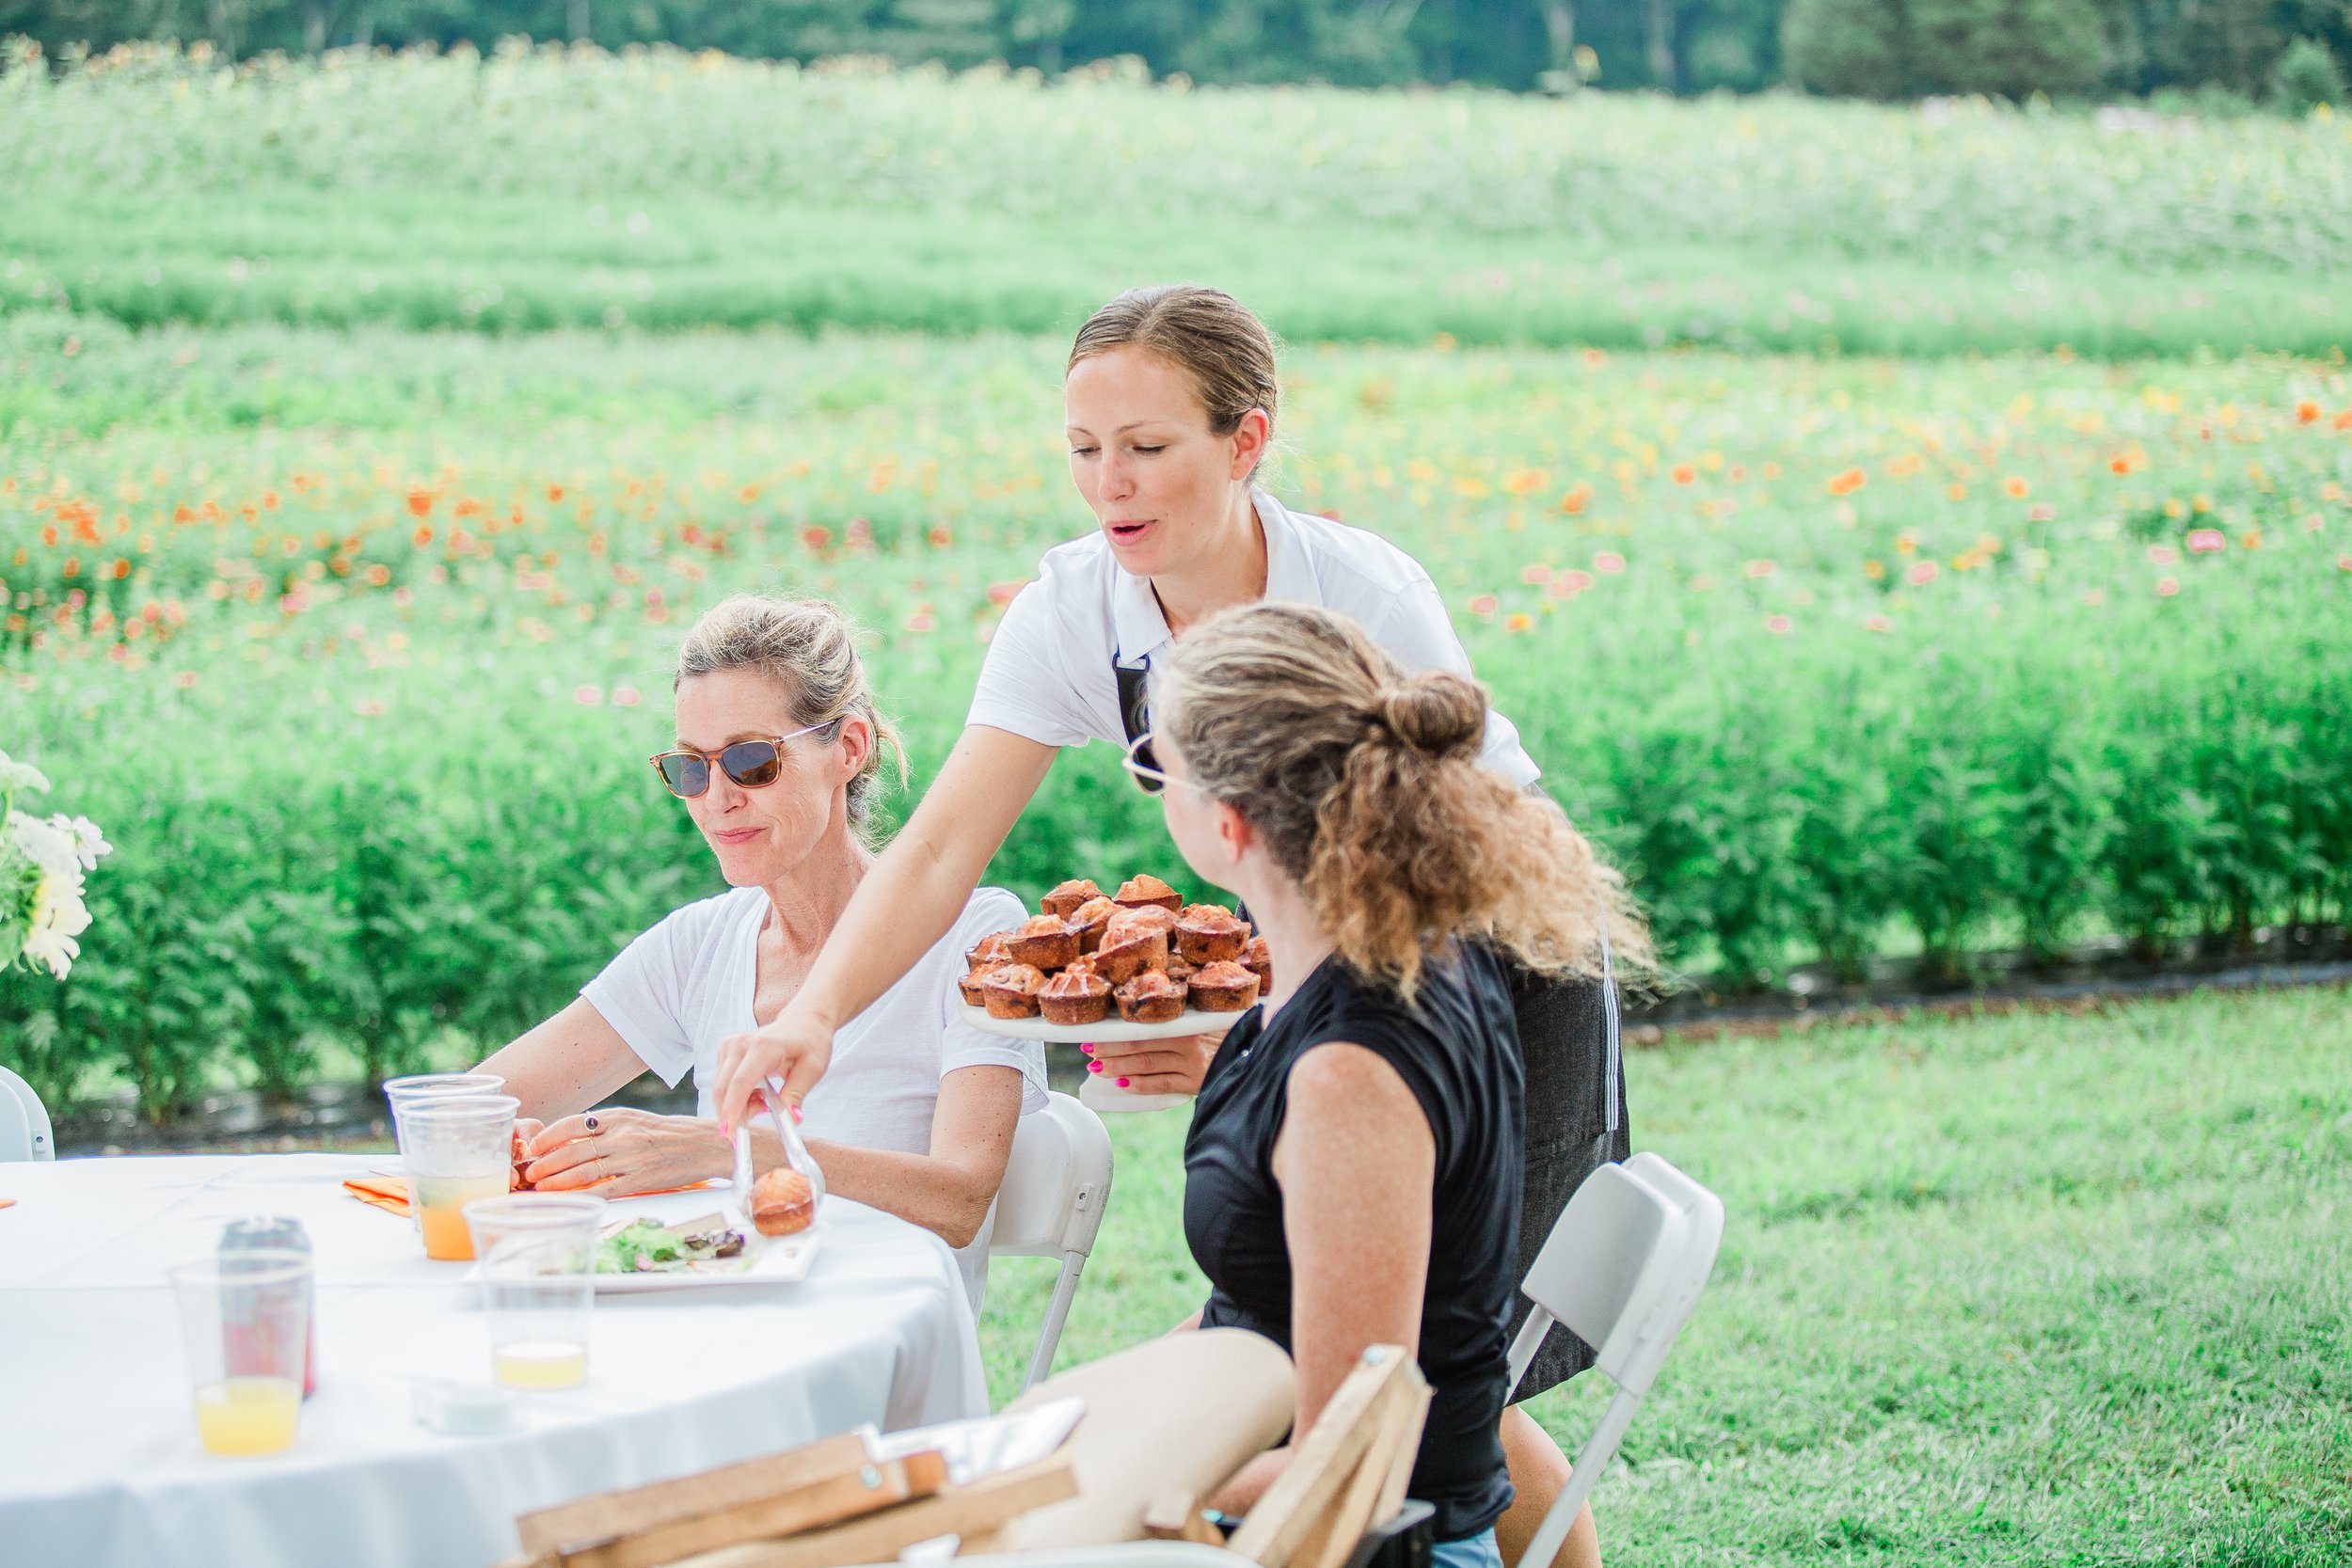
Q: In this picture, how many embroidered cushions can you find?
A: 0